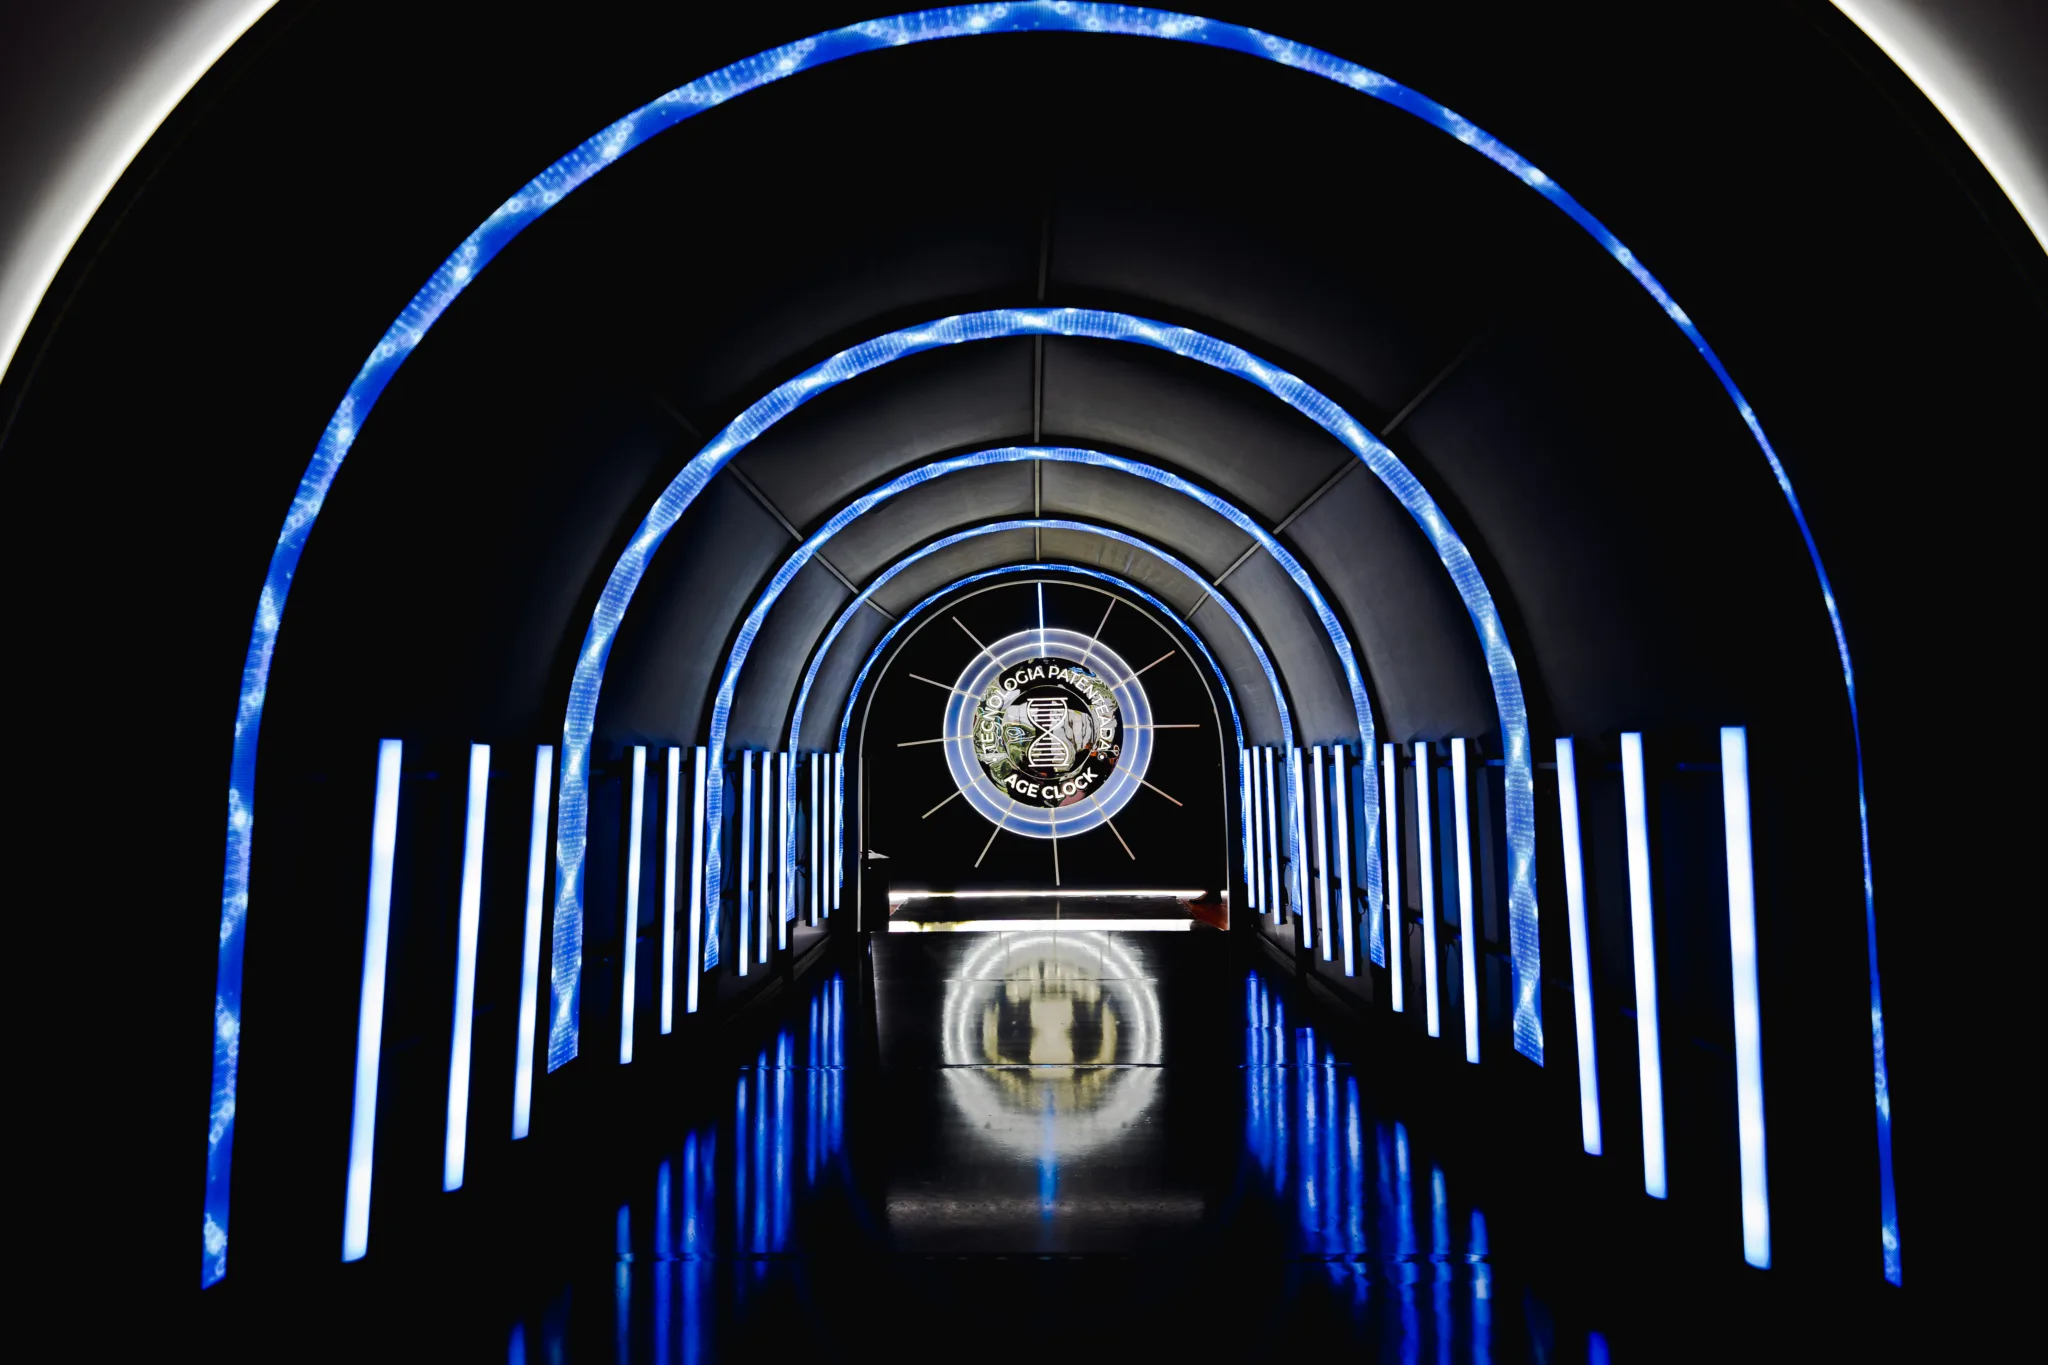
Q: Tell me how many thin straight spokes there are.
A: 12